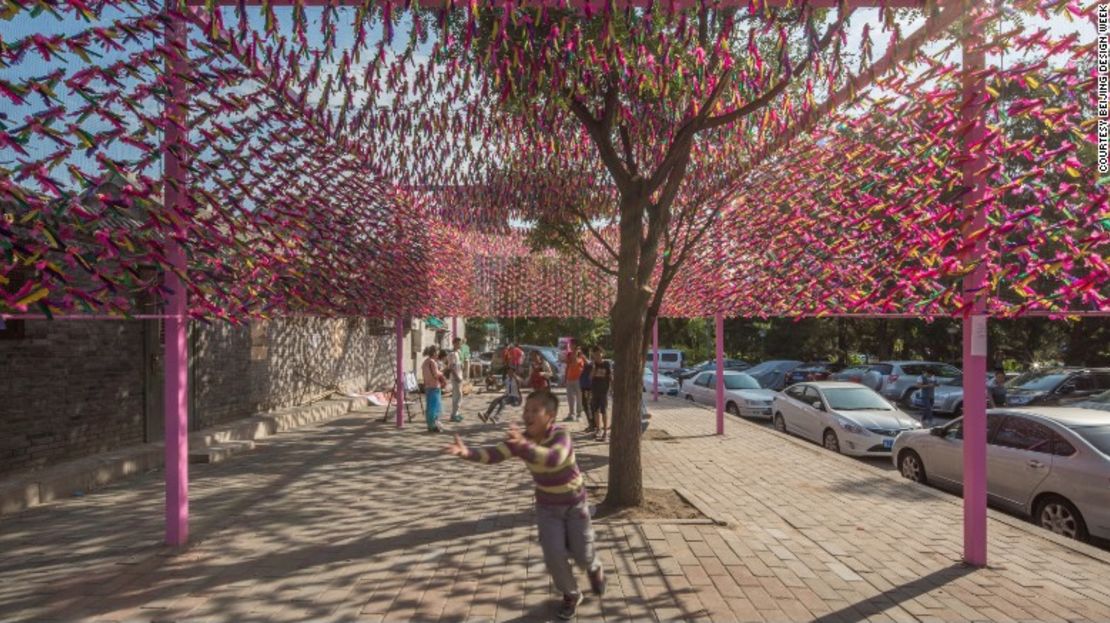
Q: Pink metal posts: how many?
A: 6